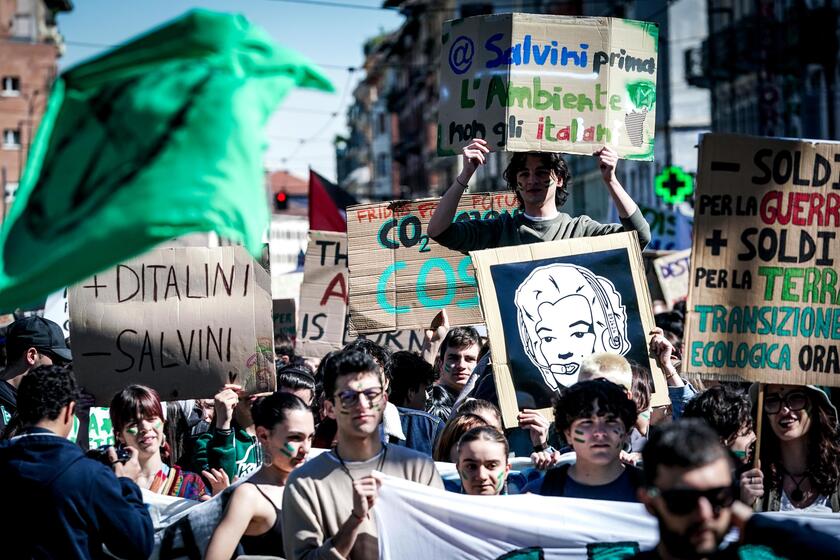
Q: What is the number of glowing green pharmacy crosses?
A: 1